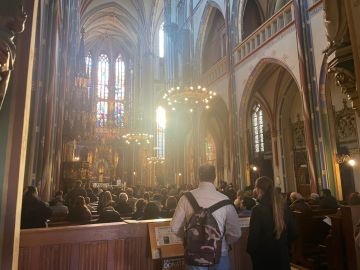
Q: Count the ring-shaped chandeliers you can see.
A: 3